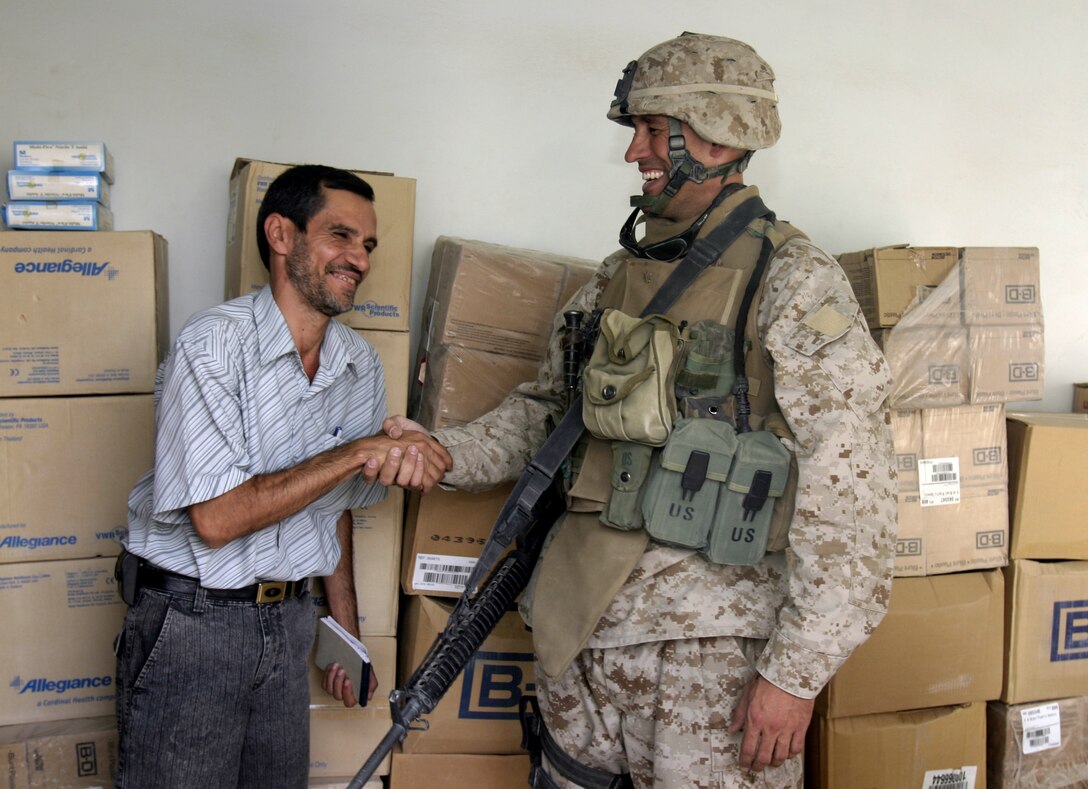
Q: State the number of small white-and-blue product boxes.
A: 3